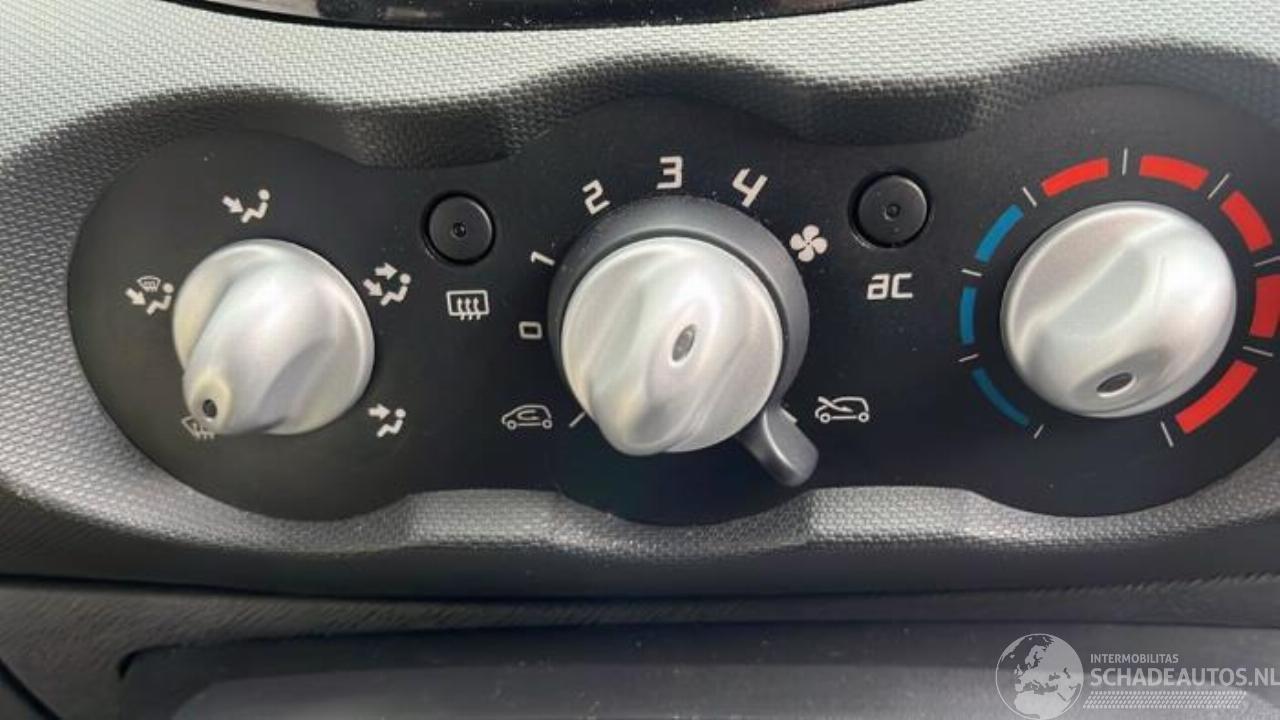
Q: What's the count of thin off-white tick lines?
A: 11